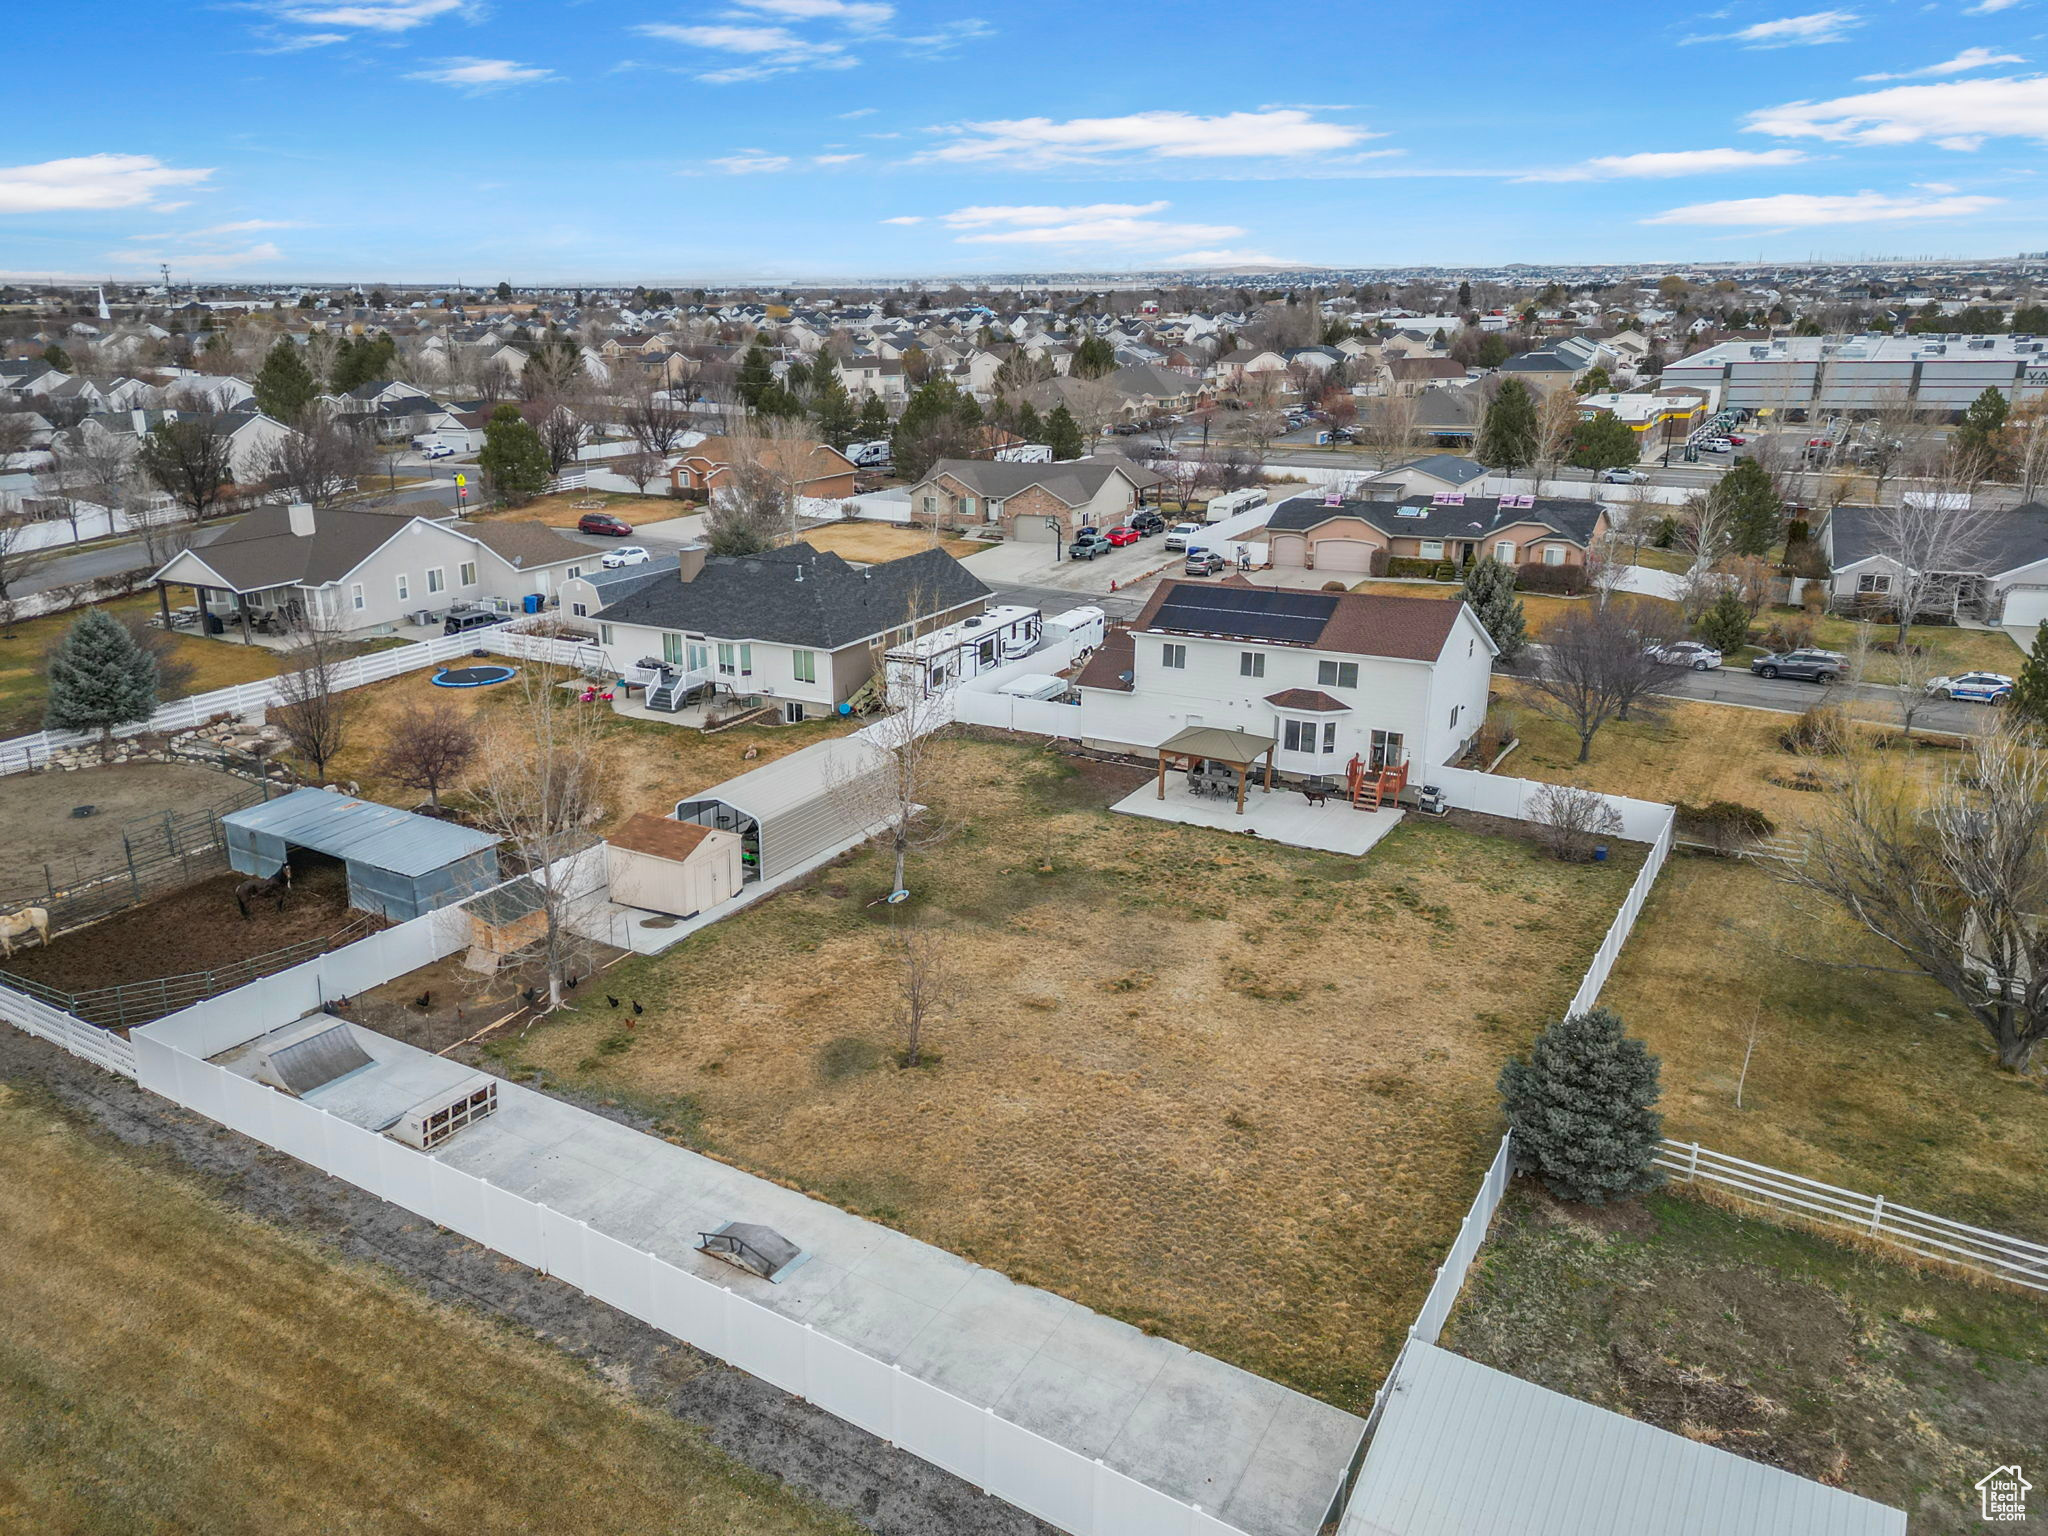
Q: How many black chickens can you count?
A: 5